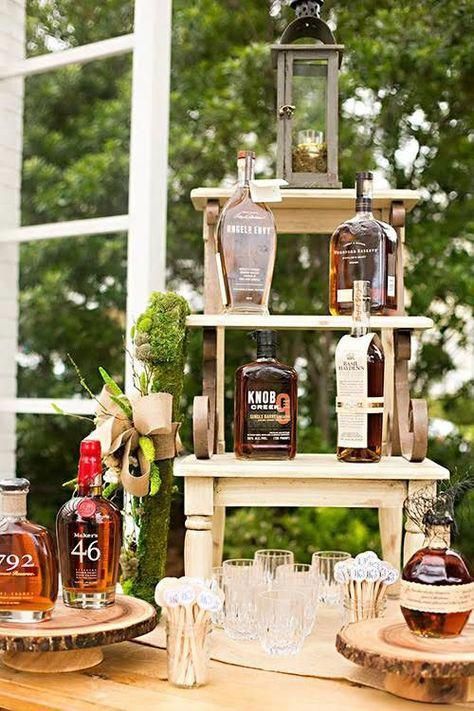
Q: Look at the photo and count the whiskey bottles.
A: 7